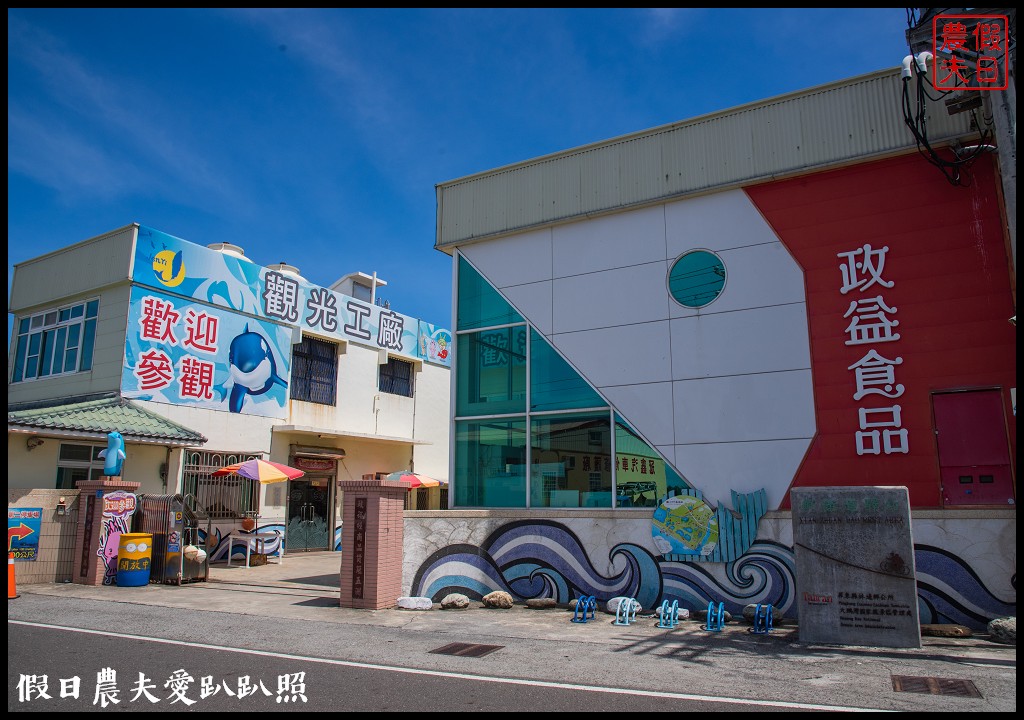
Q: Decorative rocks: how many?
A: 11